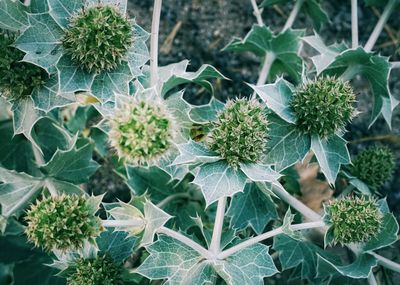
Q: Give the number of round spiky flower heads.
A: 9